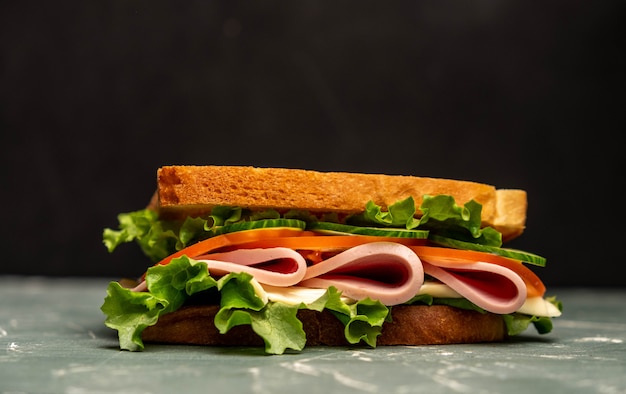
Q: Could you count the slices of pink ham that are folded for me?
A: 3